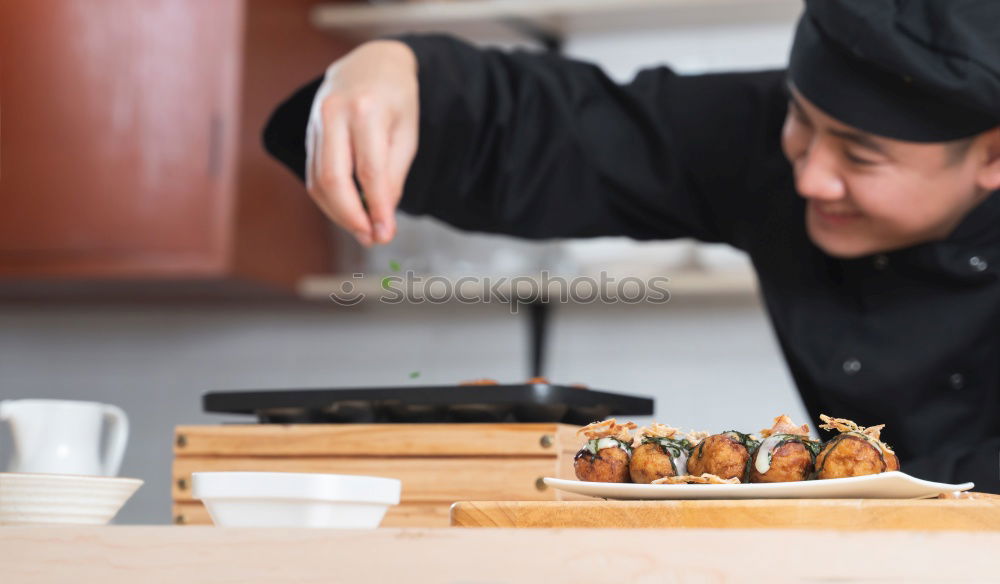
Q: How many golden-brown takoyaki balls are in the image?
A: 5